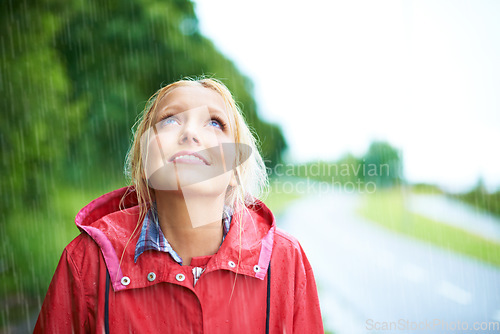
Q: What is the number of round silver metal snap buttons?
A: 5